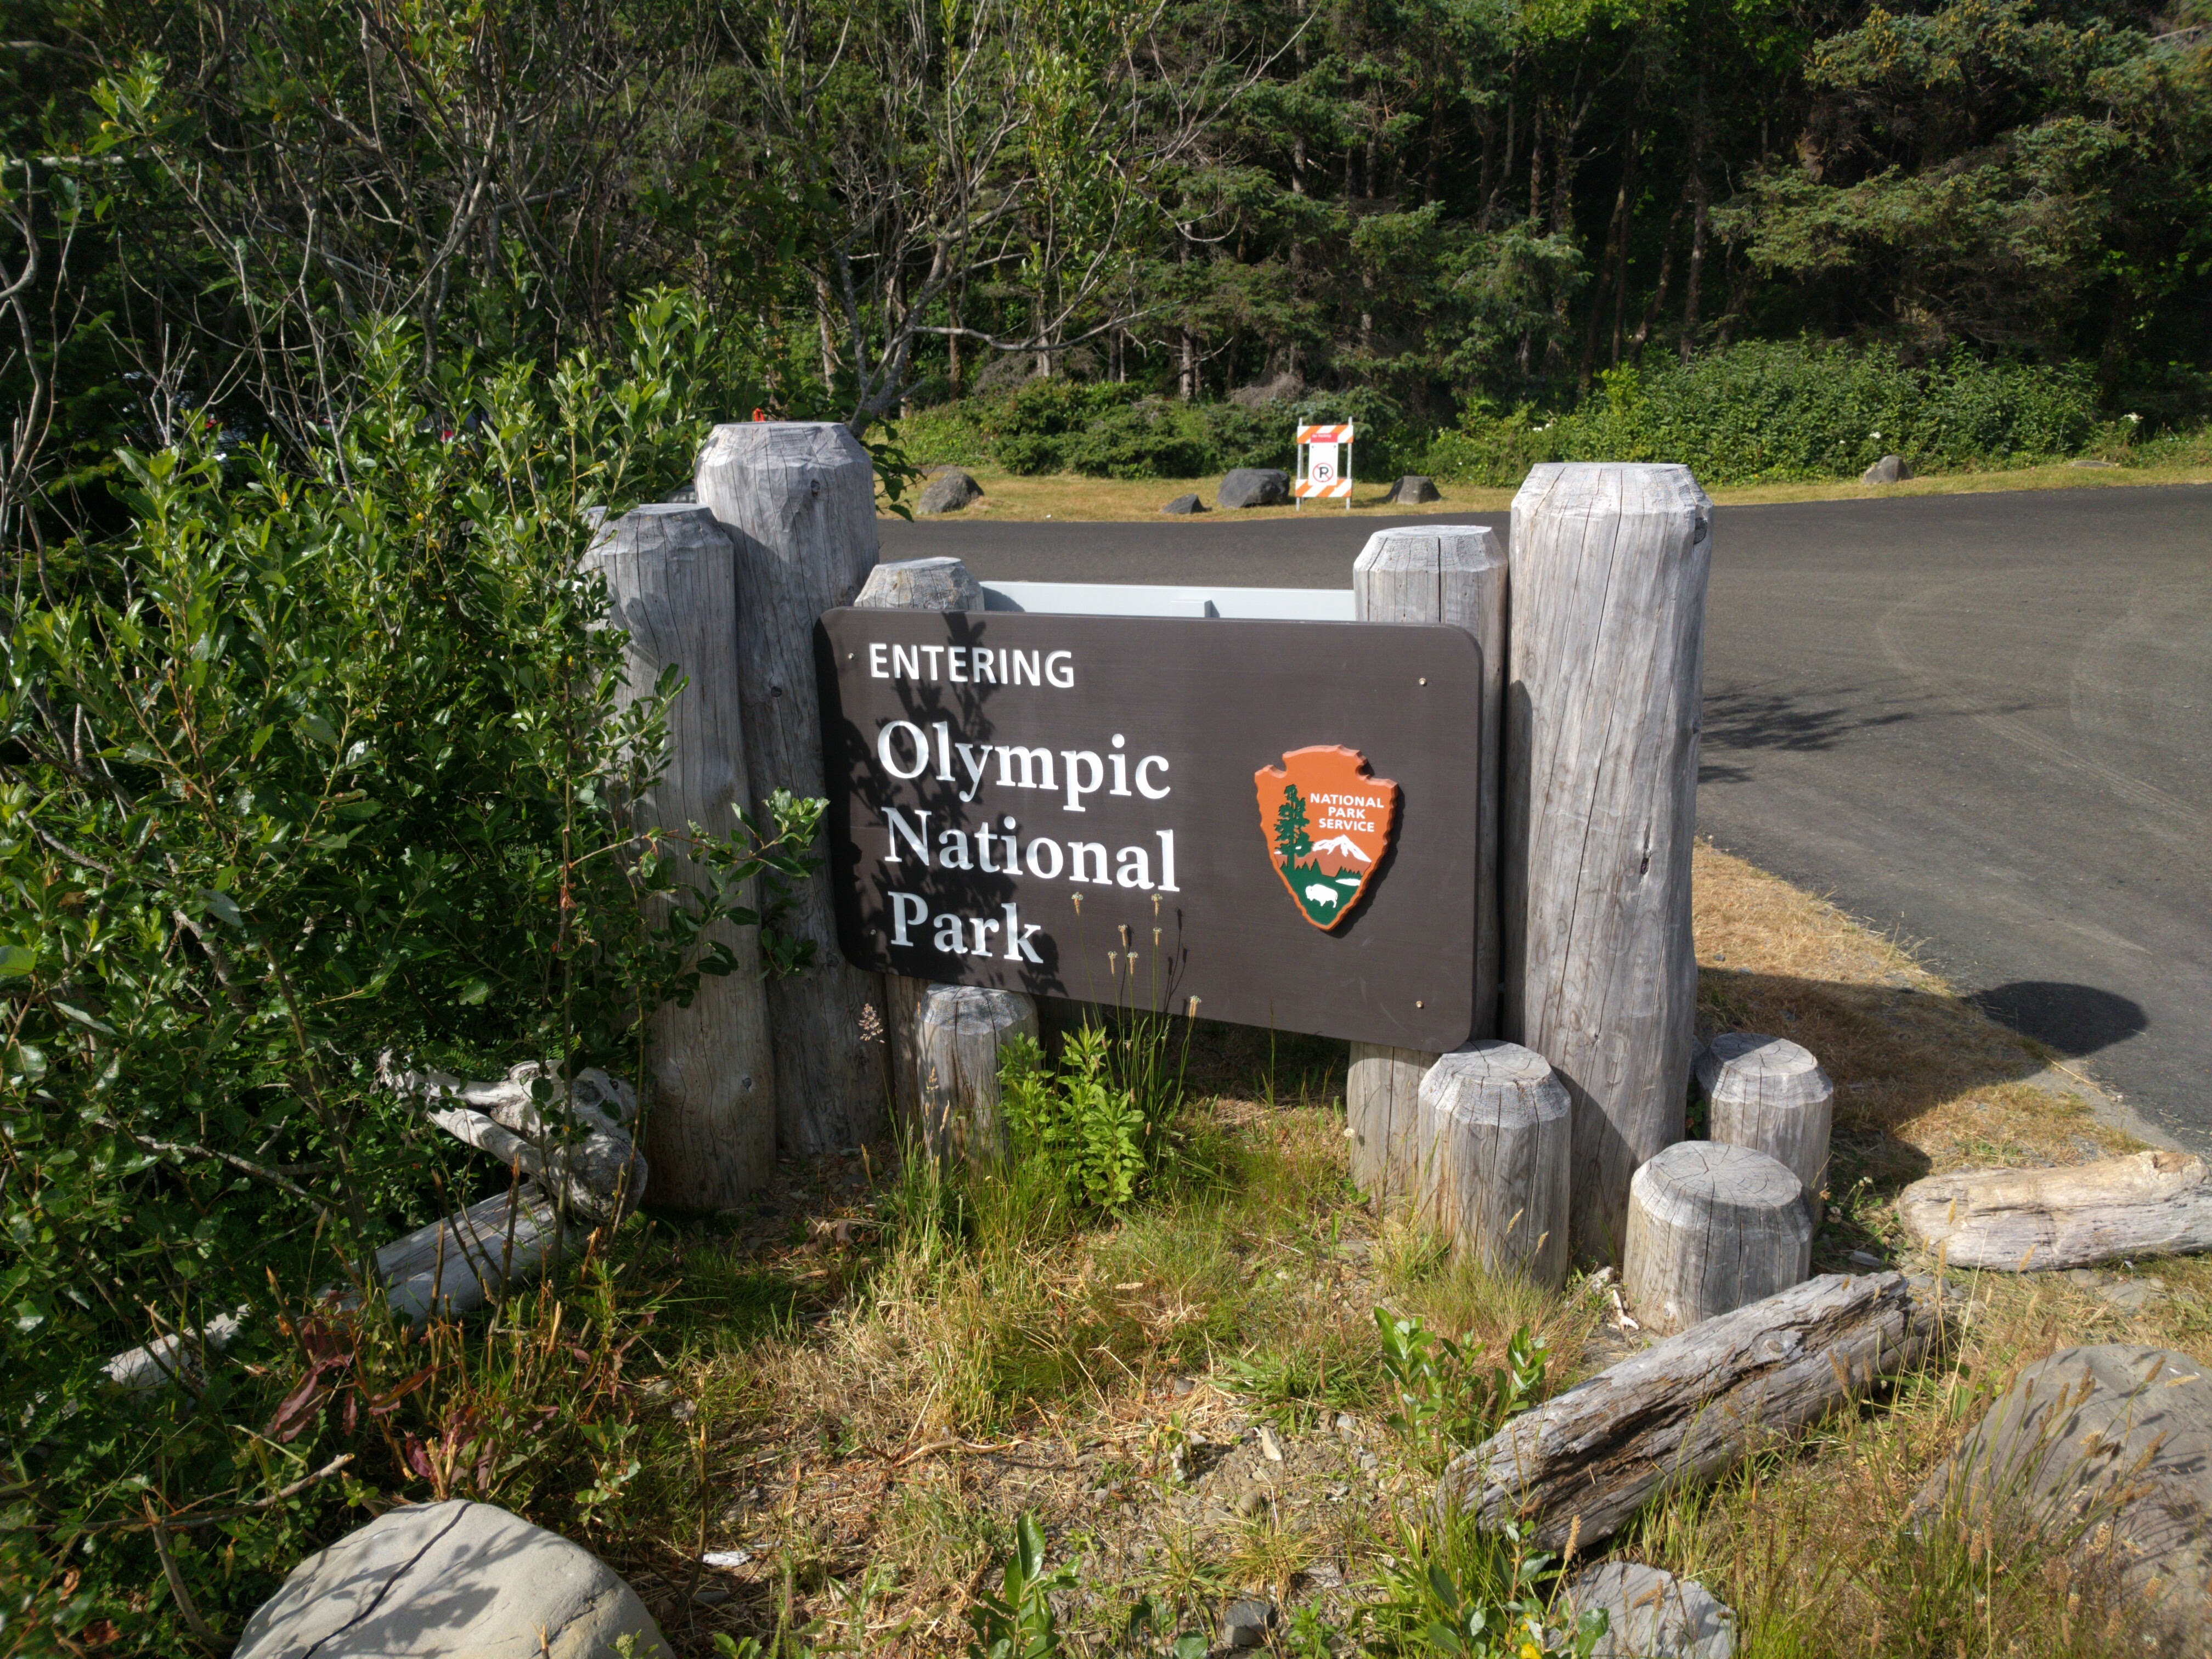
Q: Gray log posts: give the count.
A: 9